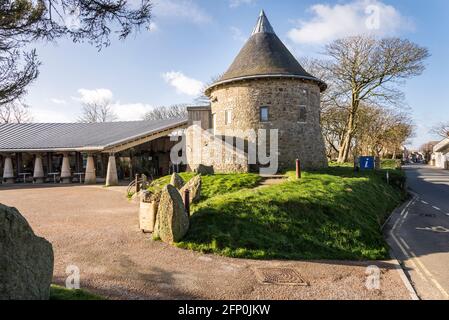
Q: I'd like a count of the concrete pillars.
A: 5